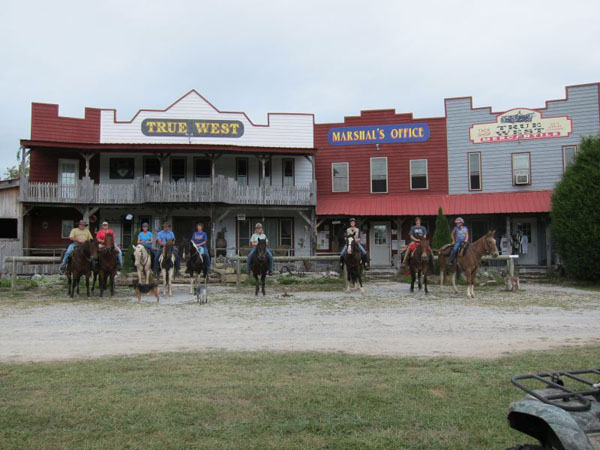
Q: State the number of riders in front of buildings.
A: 9